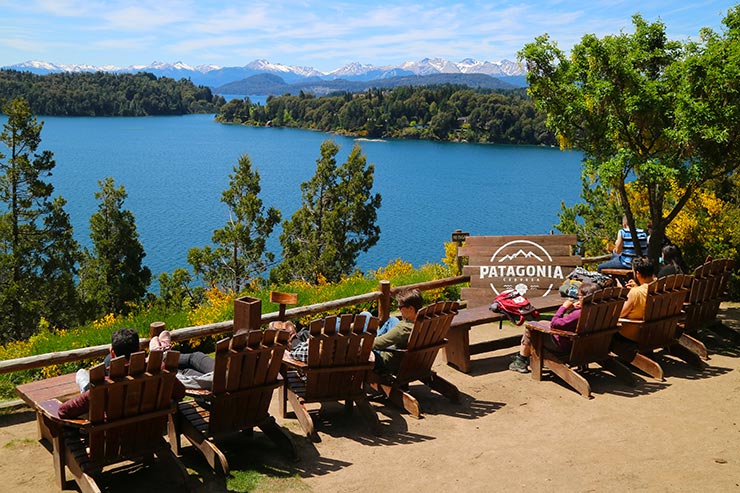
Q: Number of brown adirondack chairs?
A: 7